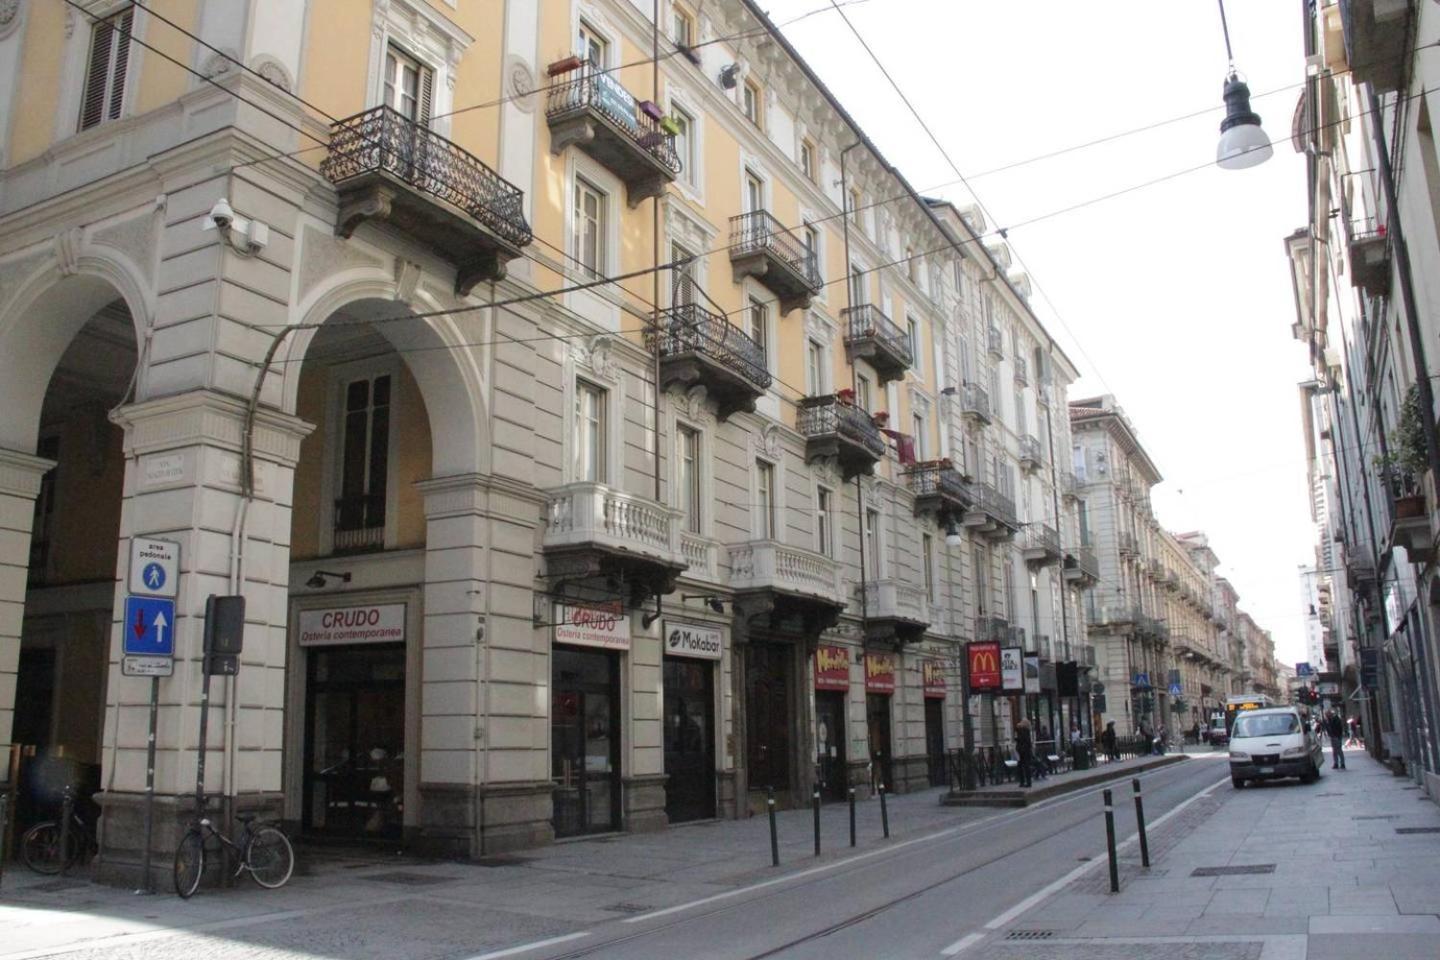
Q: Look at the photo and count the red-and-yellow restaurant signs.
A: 4